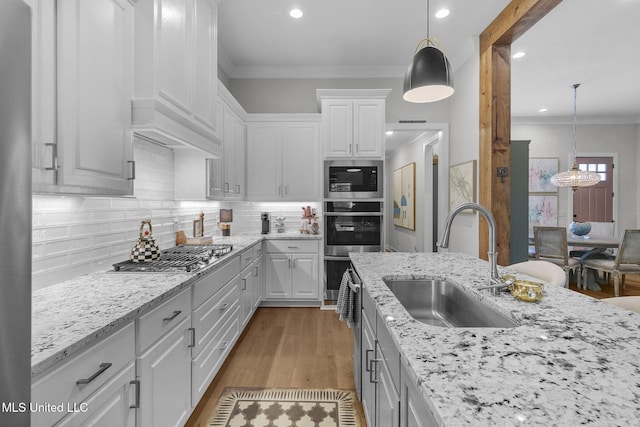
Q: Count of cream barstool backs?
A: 2